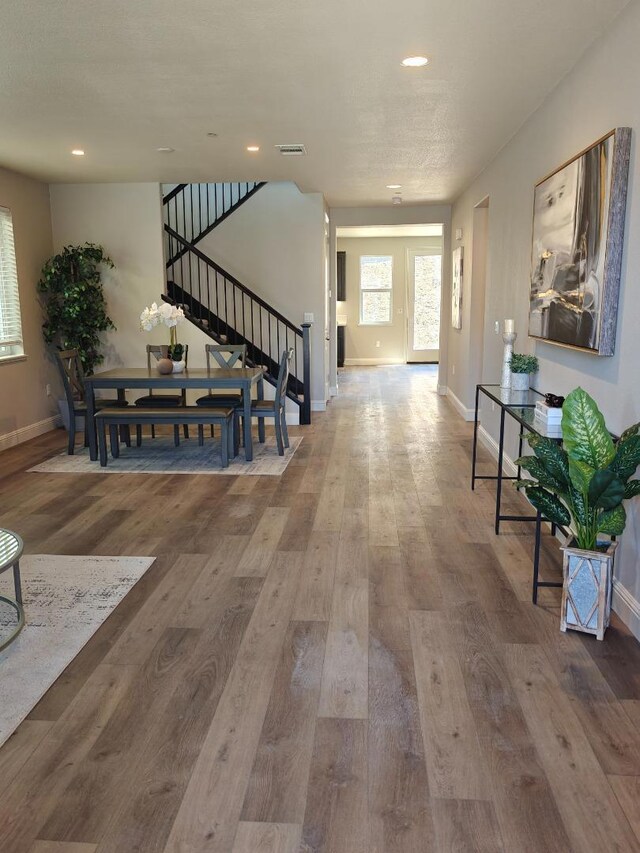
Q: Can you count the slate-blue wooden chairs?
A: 4